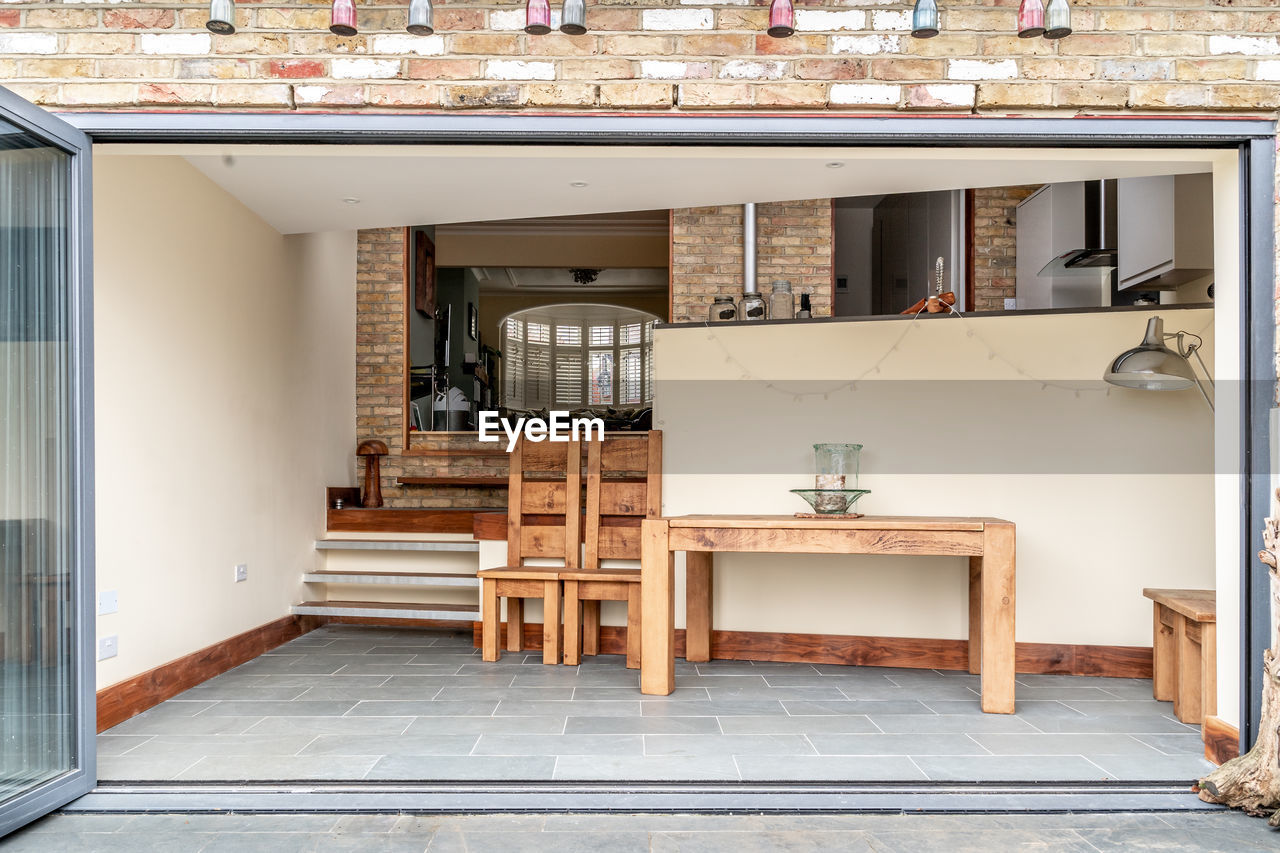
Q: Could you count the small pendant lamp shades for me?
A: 9